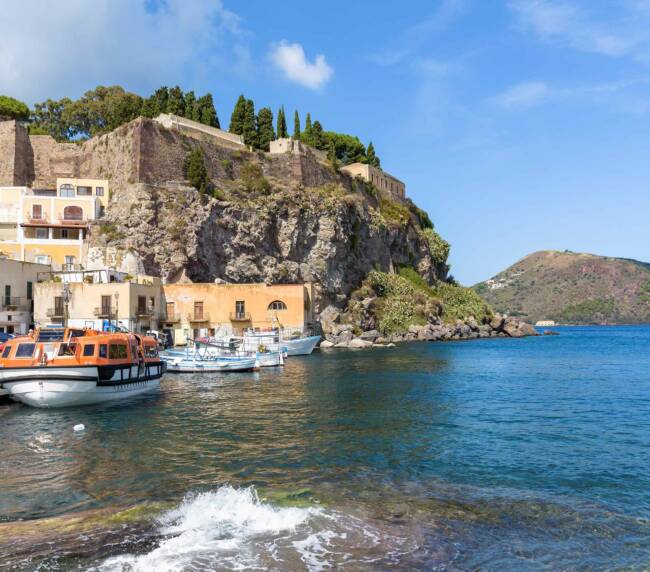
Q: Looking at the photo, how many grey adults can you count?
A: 0